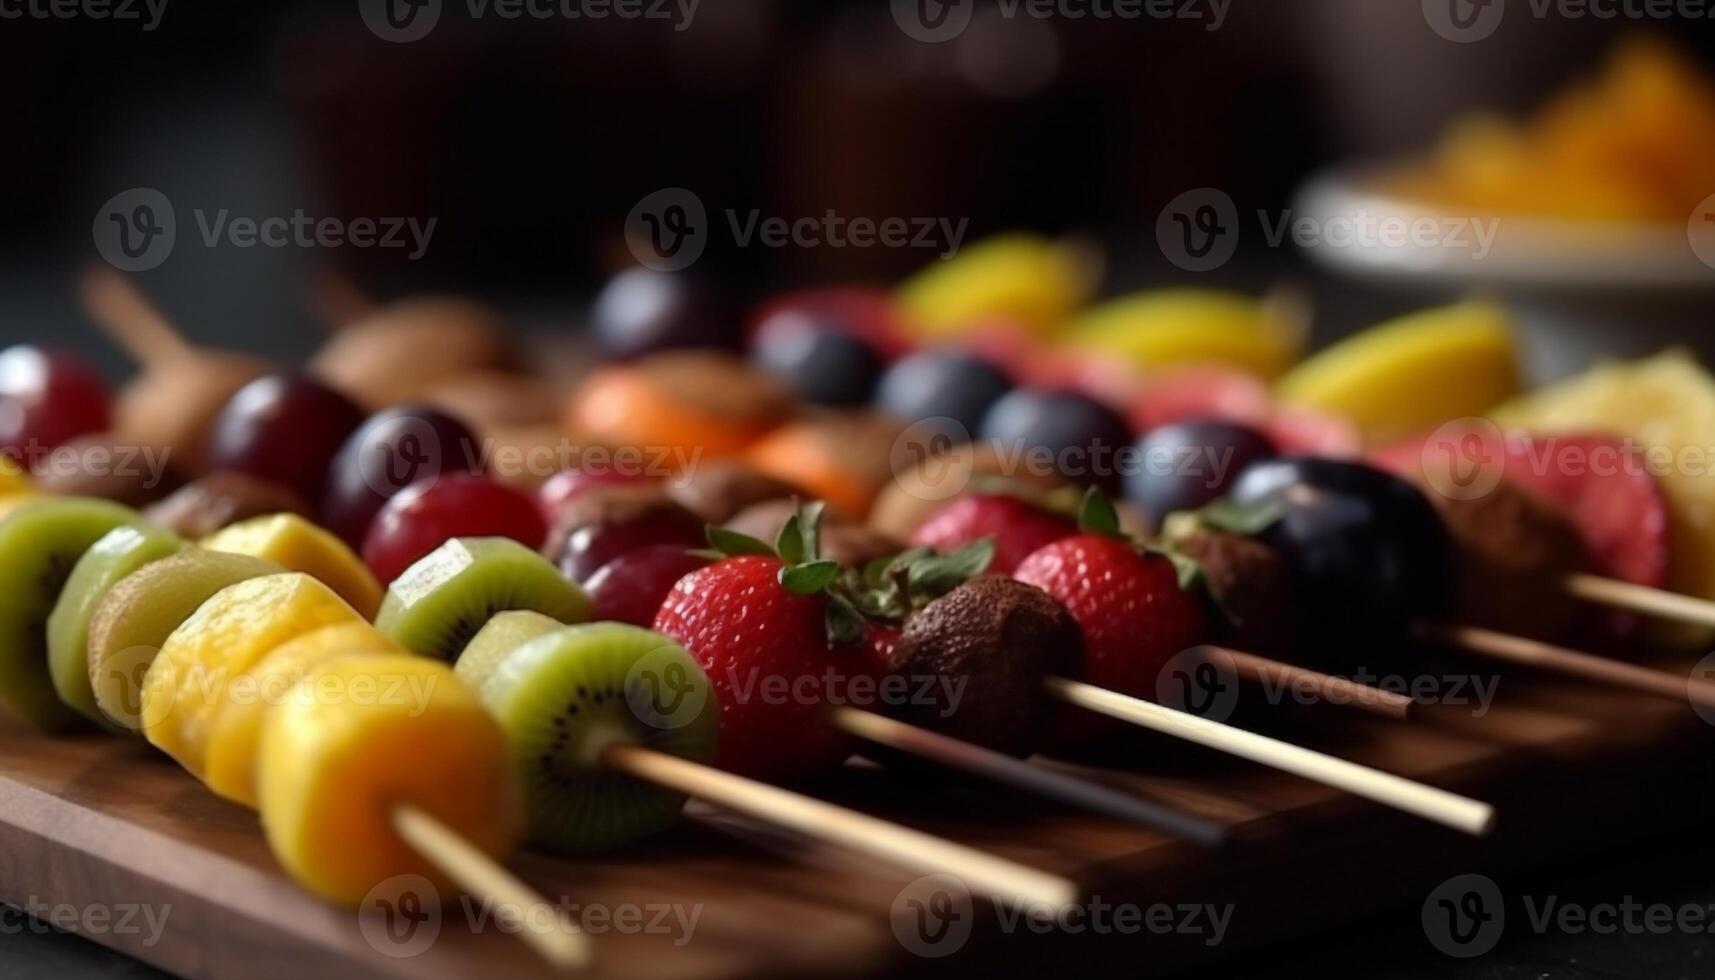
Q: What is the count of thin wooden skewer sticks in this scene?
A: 7